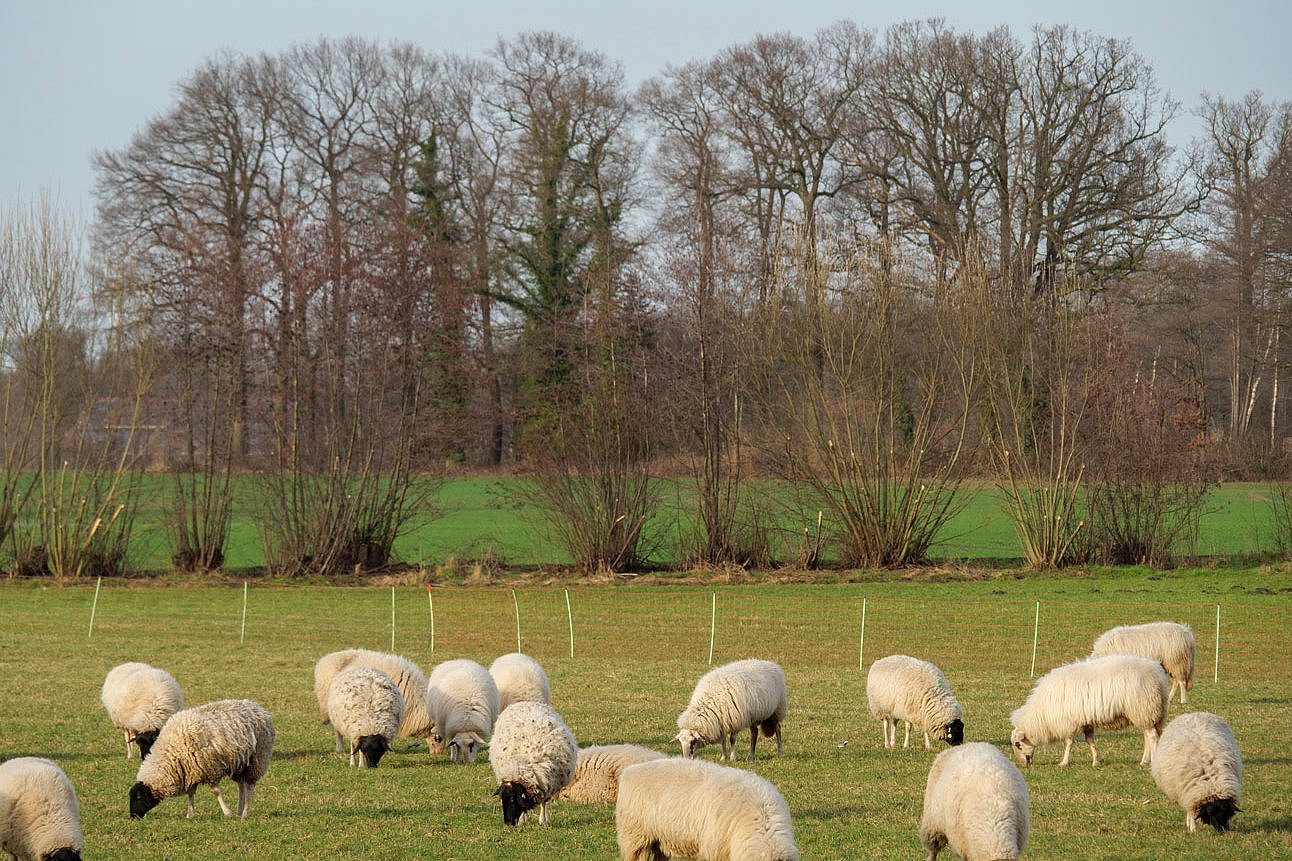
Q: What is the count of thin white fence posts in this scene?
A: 10